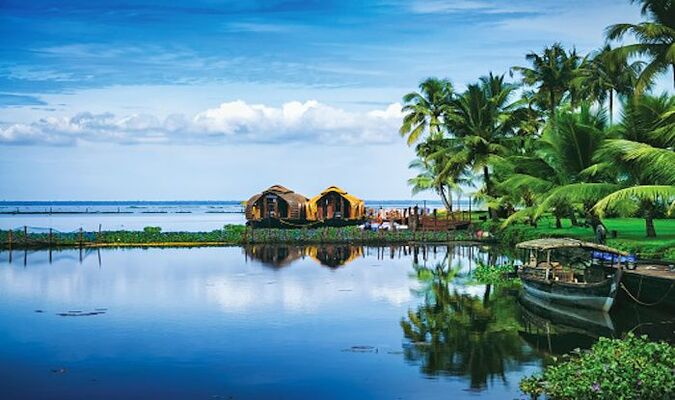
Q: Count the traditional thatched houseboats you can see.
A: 2